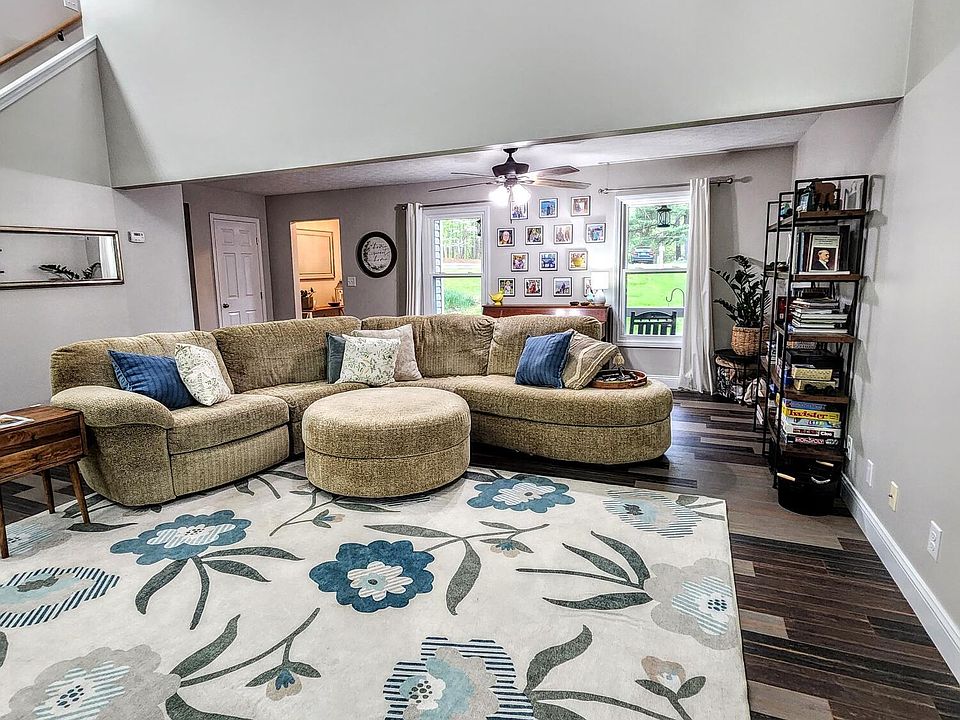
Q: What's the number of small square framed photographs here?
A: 14